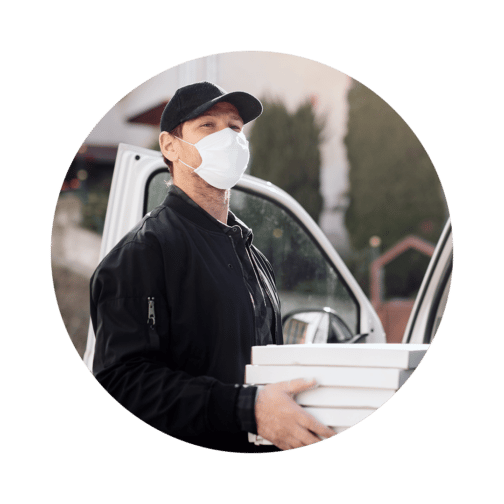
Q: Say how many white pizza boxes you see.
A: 5